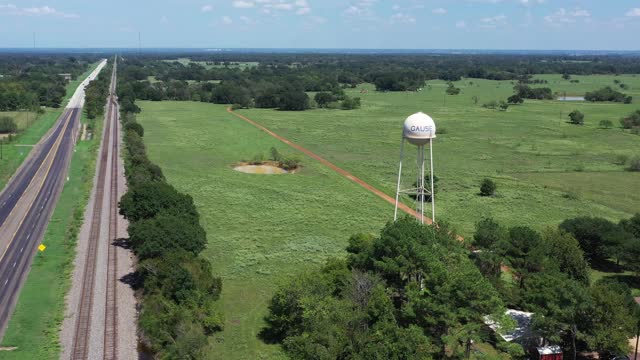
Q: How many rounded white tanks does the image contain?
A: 1